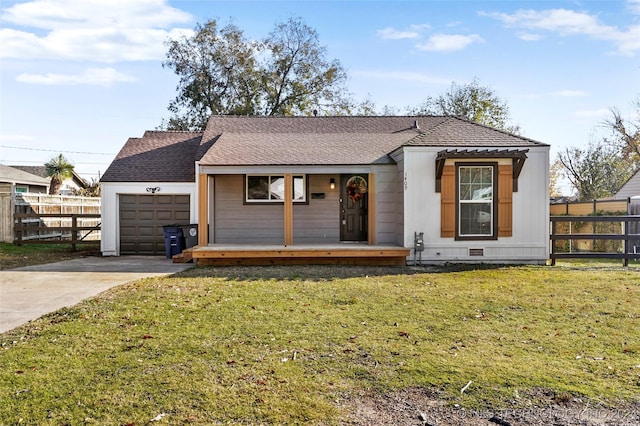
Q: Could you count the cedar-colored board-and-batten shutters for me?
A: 2